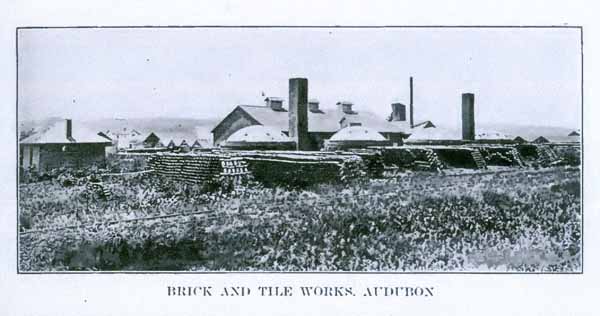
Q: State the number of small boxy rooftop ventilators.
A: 3